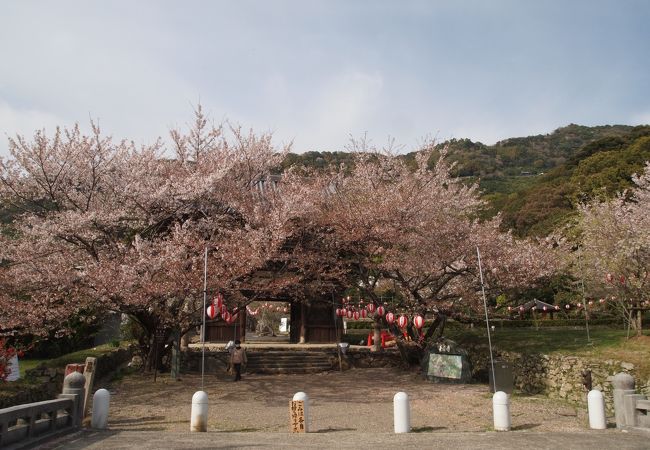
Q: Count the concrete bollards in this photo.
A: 6